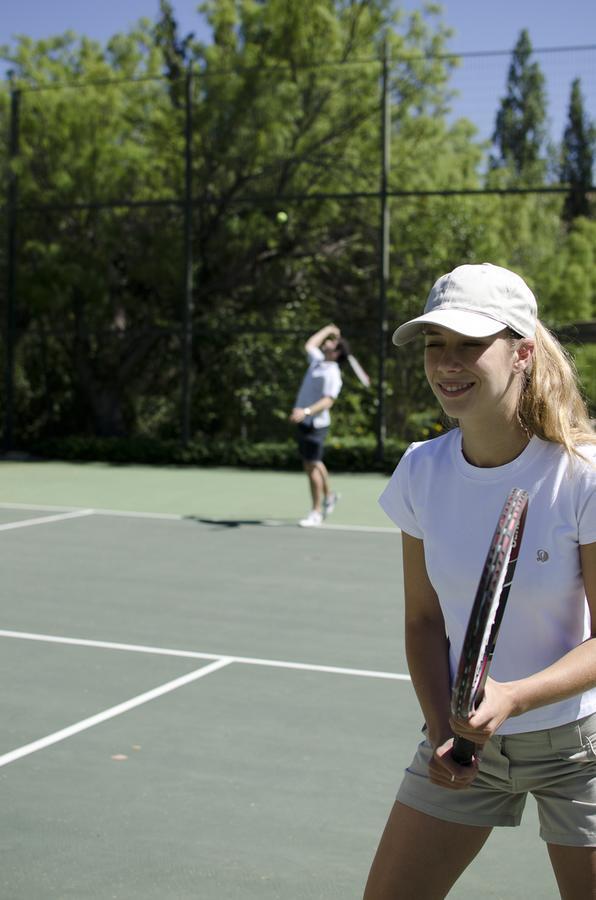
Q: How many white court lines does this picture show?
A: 4